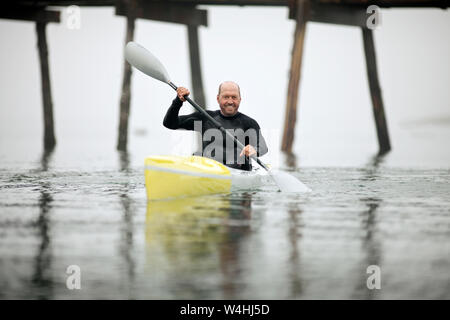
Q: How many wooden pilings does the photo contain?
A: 5